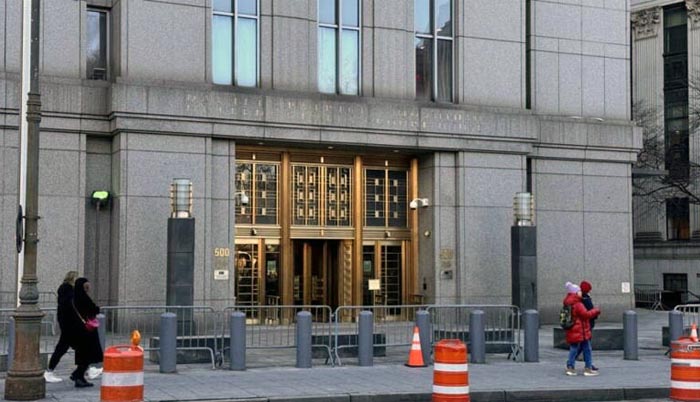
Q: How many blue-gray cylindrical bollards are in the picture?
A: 11